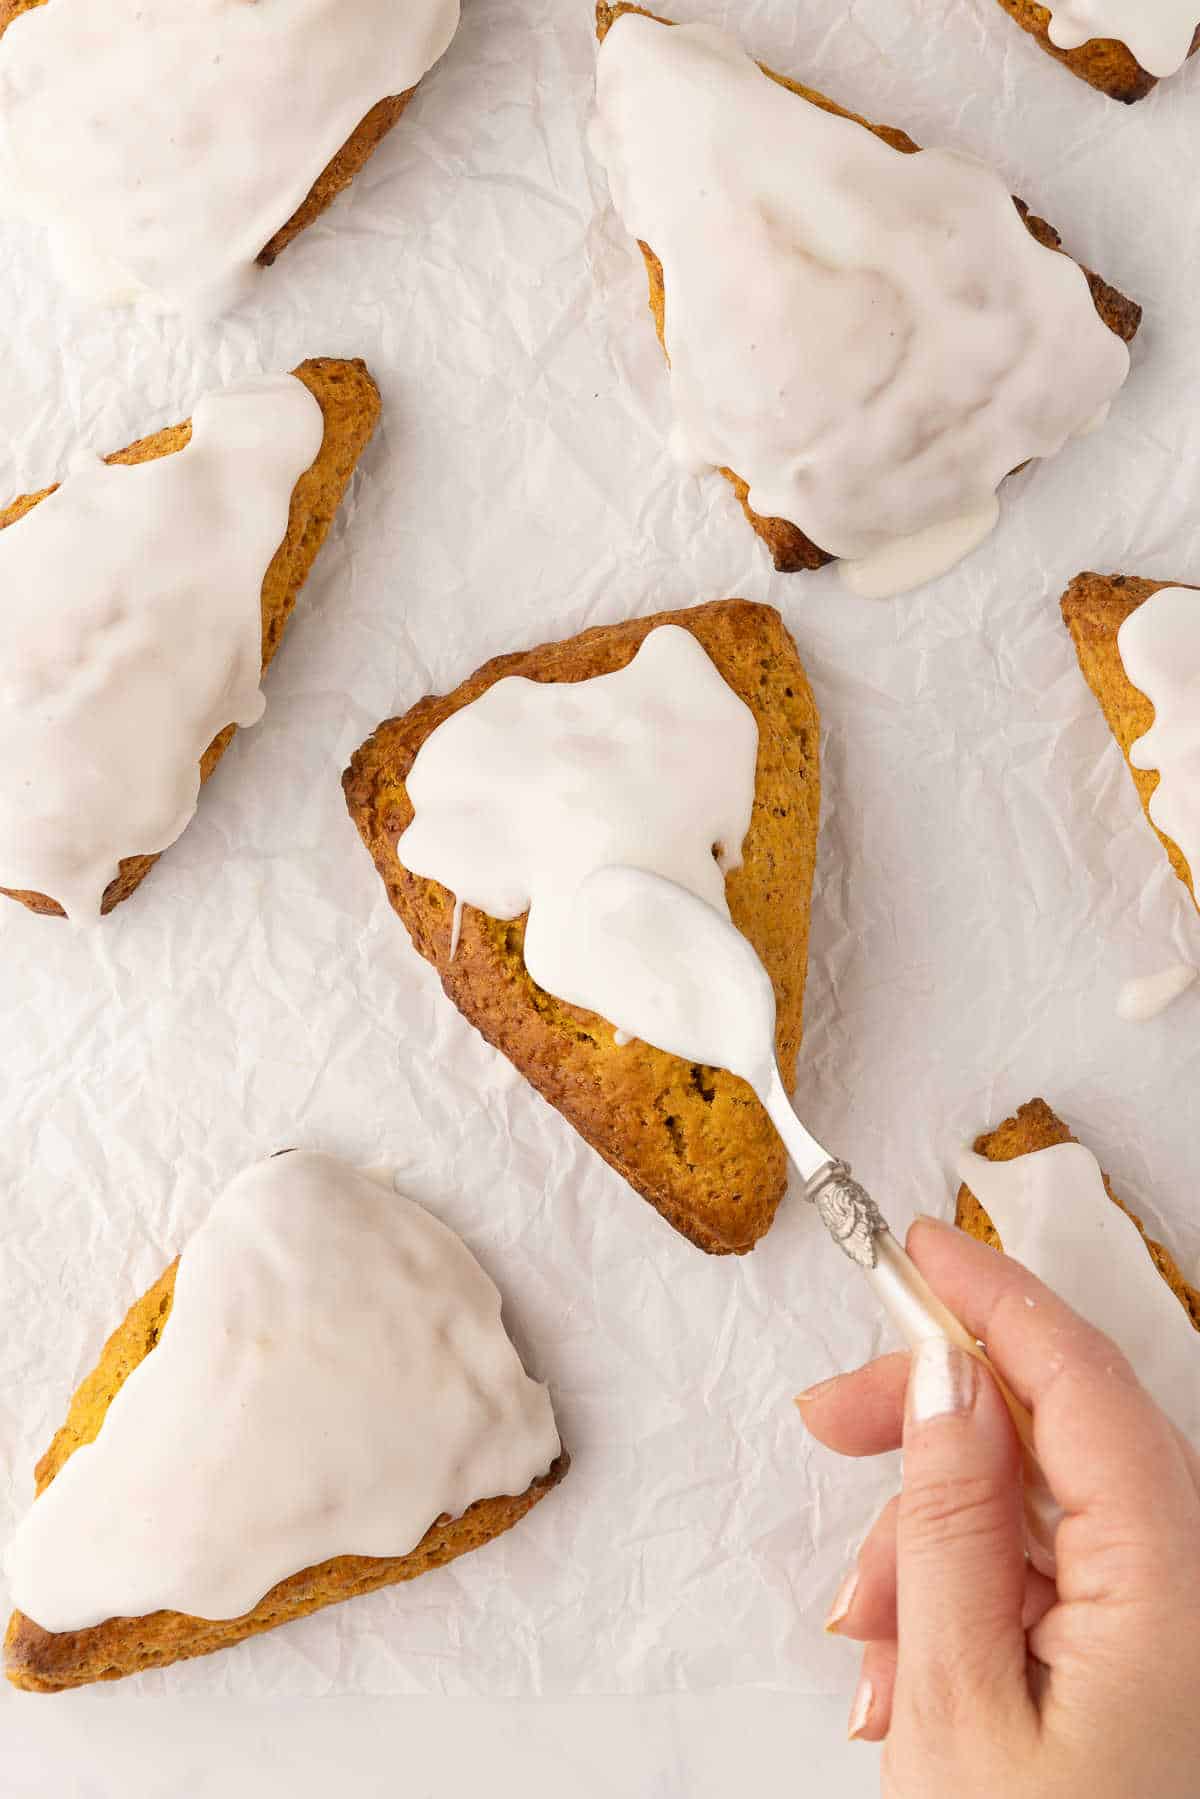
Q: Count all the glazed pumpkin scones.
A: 8